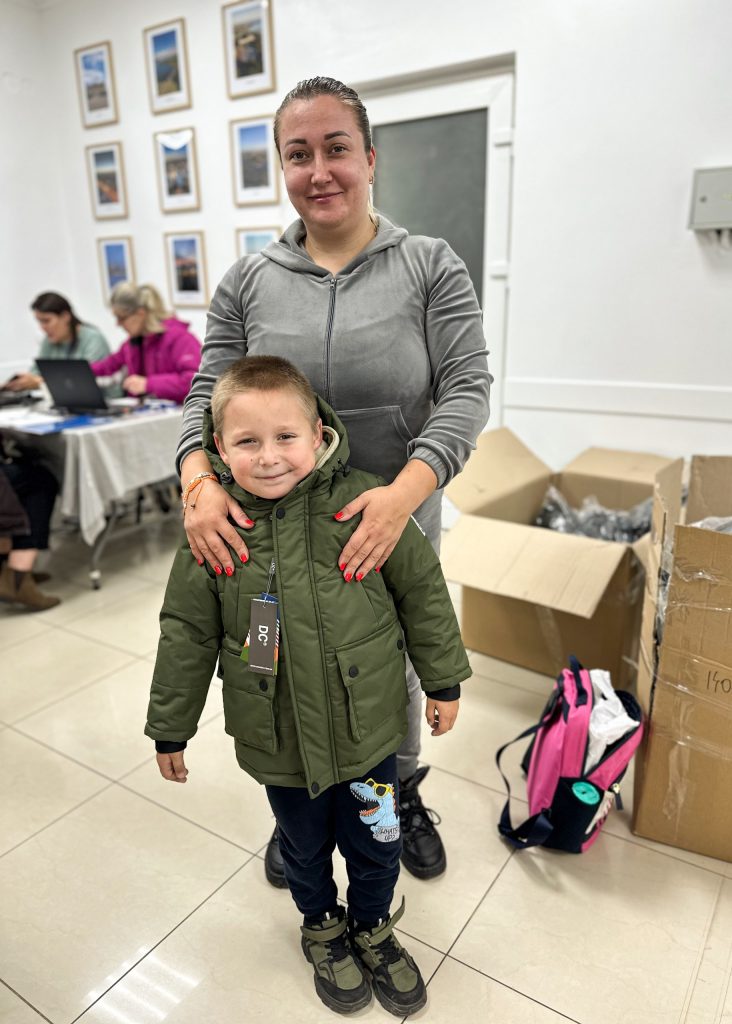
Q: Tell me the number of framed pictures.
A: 9